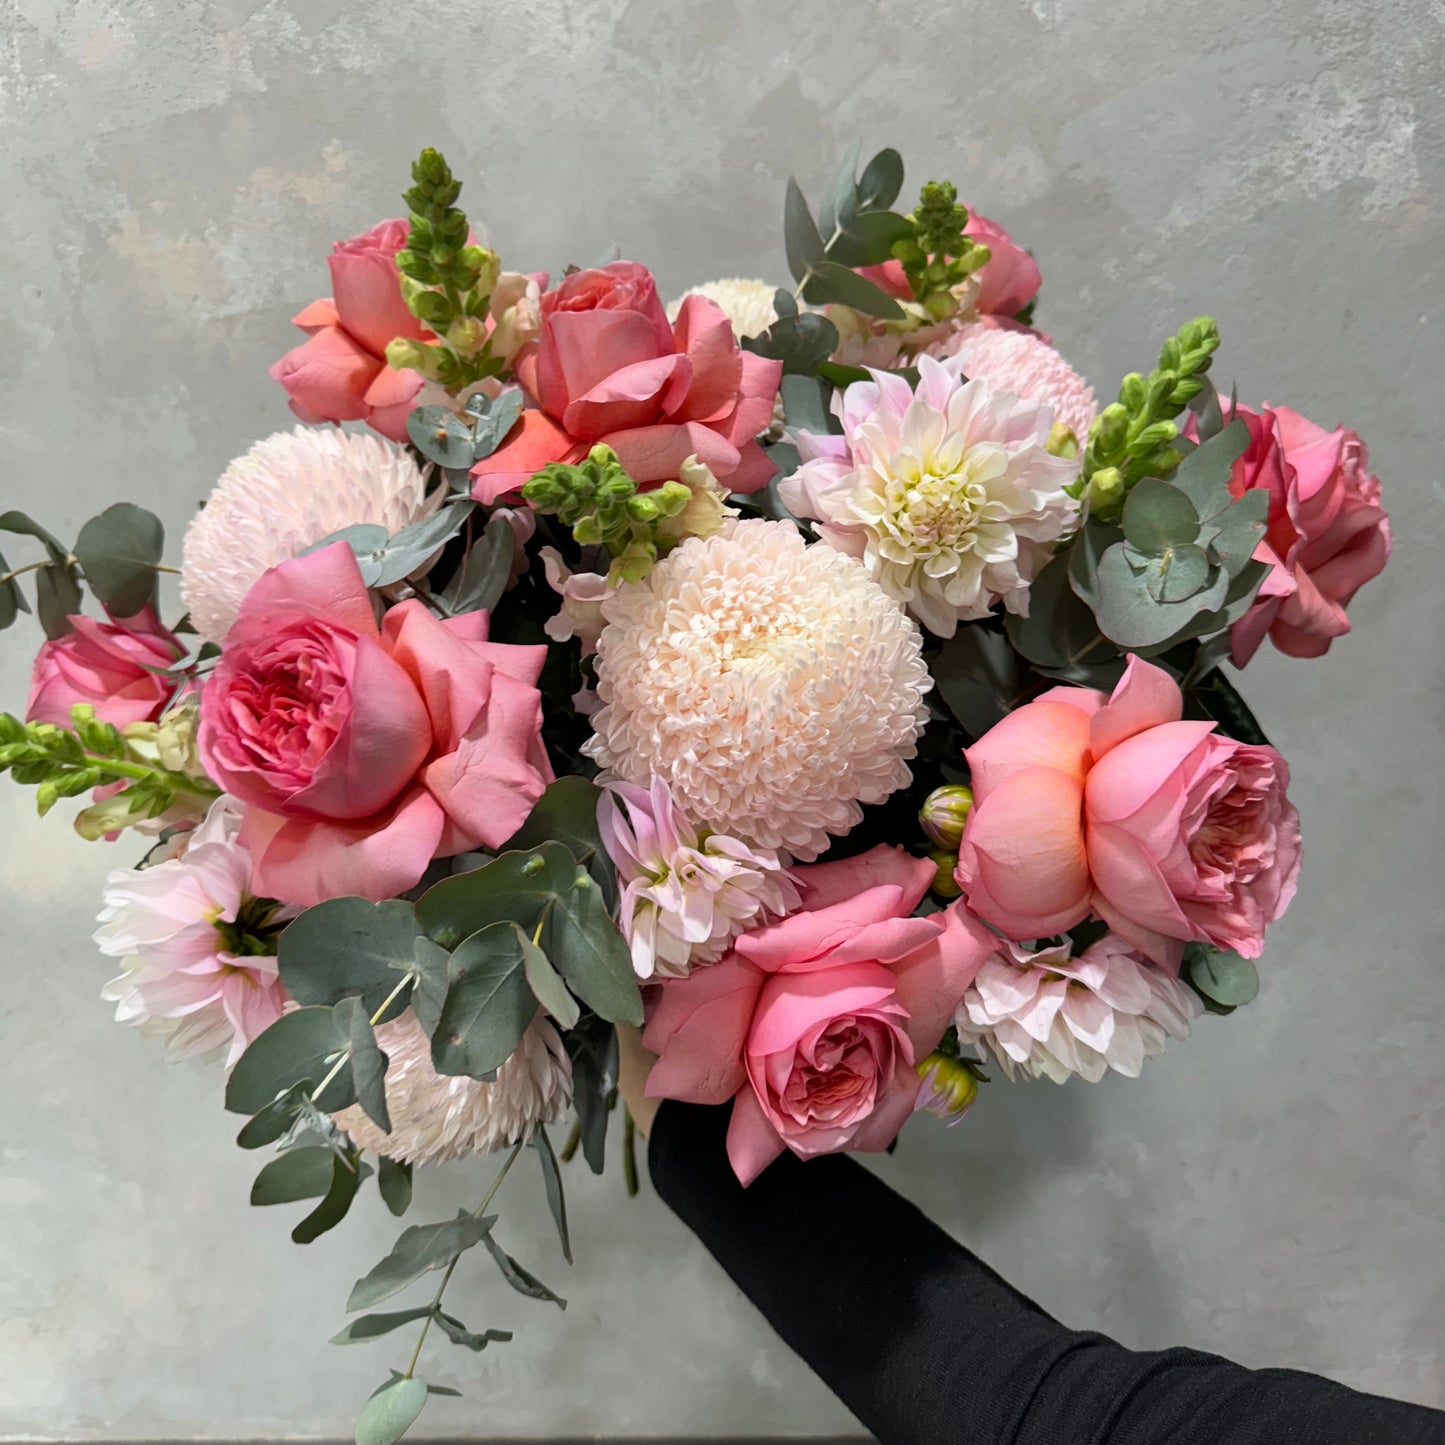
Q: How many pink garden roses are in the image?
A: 8